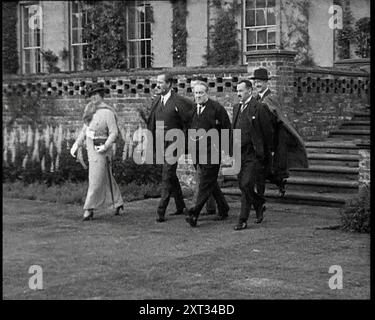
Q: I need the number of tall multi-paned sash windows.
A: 4